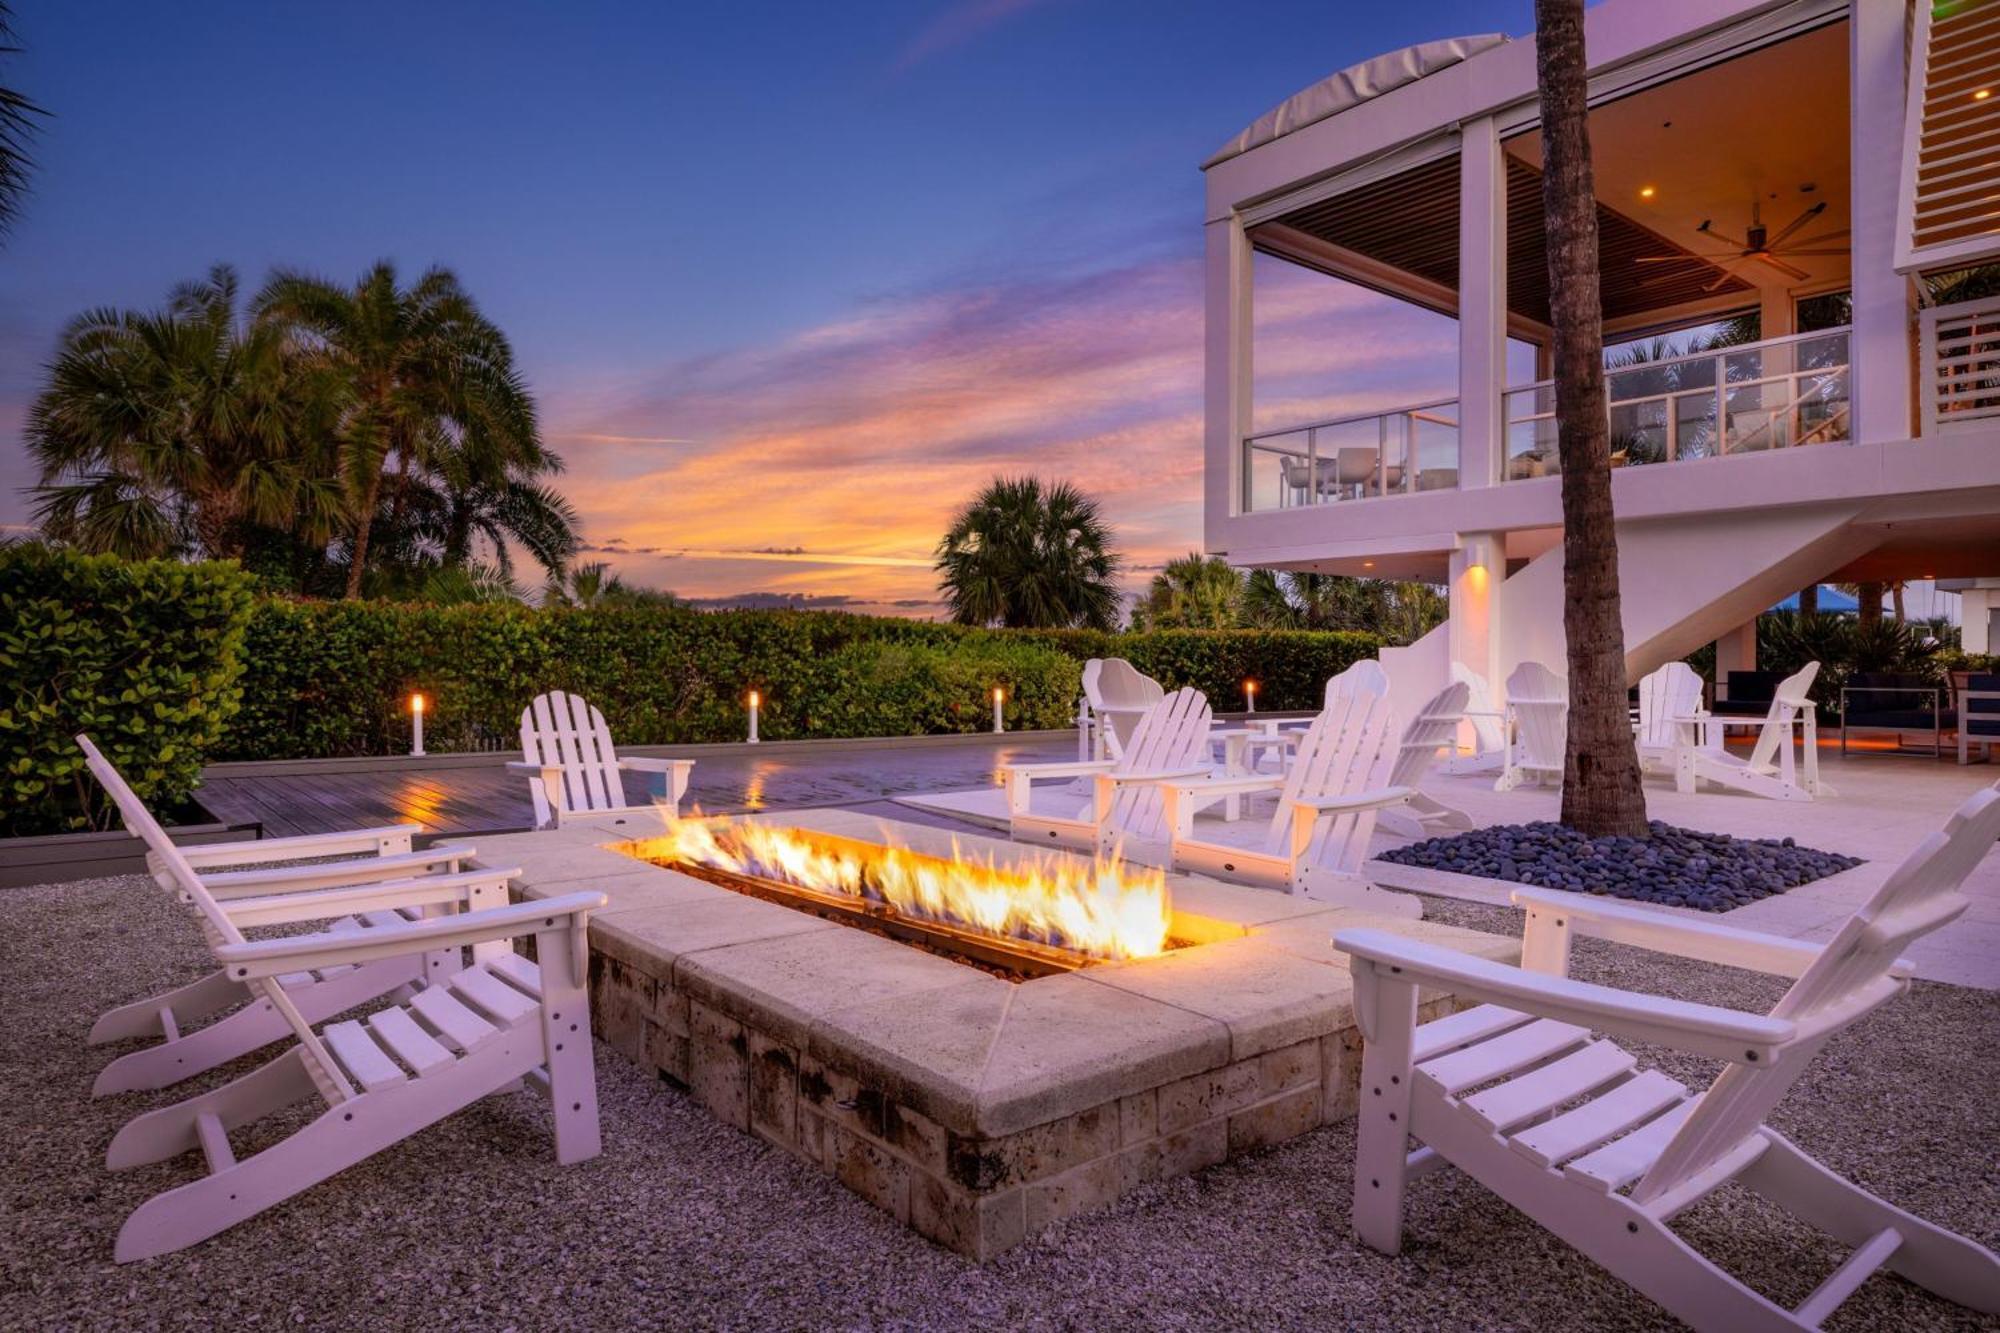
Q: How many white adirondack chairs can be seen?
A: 14